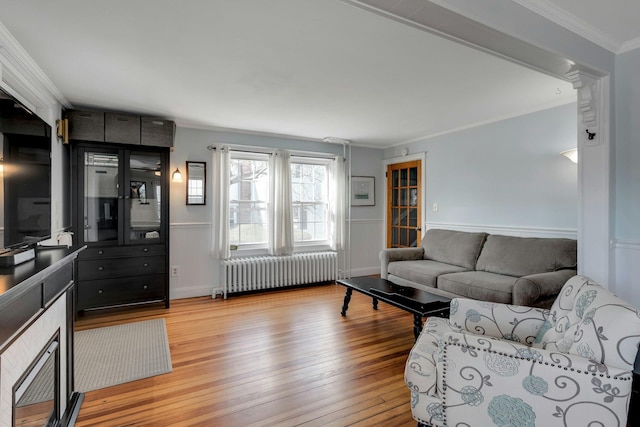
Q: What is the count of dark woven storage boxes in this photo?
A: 3